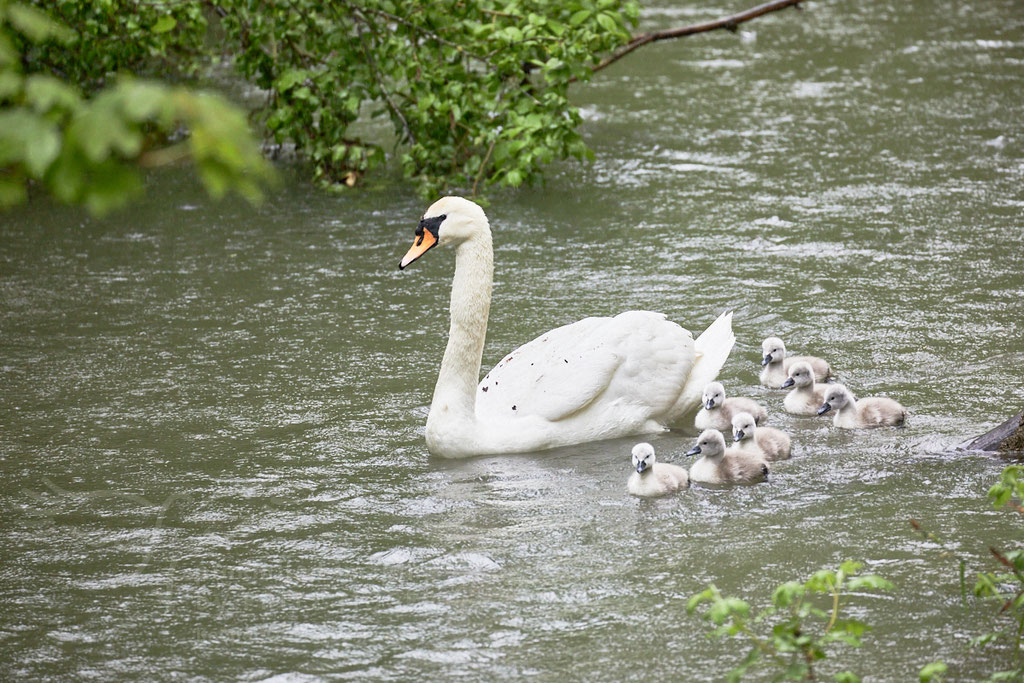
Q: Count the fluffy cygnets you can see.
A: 7